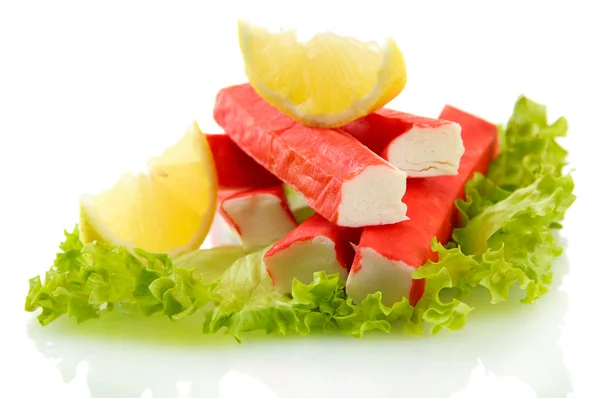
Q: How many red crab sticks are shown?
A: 6